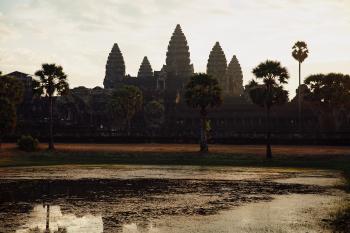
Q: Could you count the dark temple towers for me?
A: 5